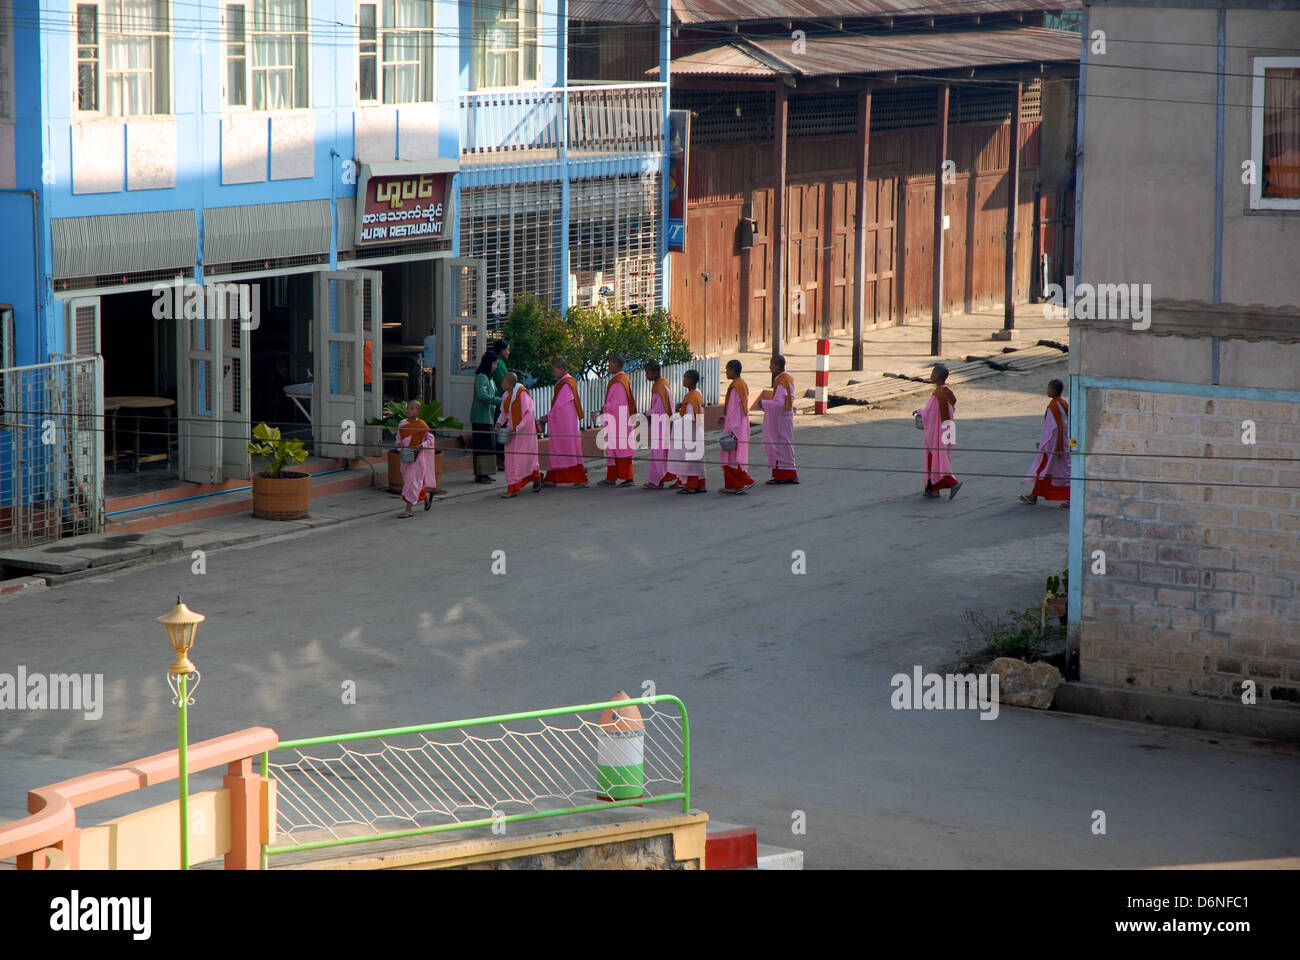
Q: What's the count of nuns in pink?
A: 10